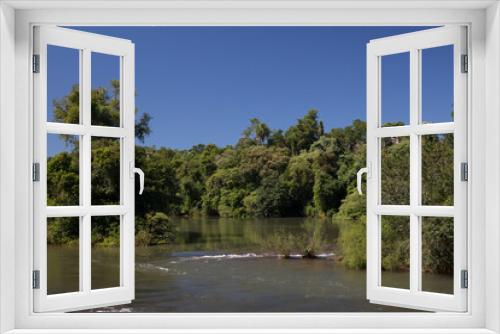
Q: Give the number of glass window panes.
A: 12